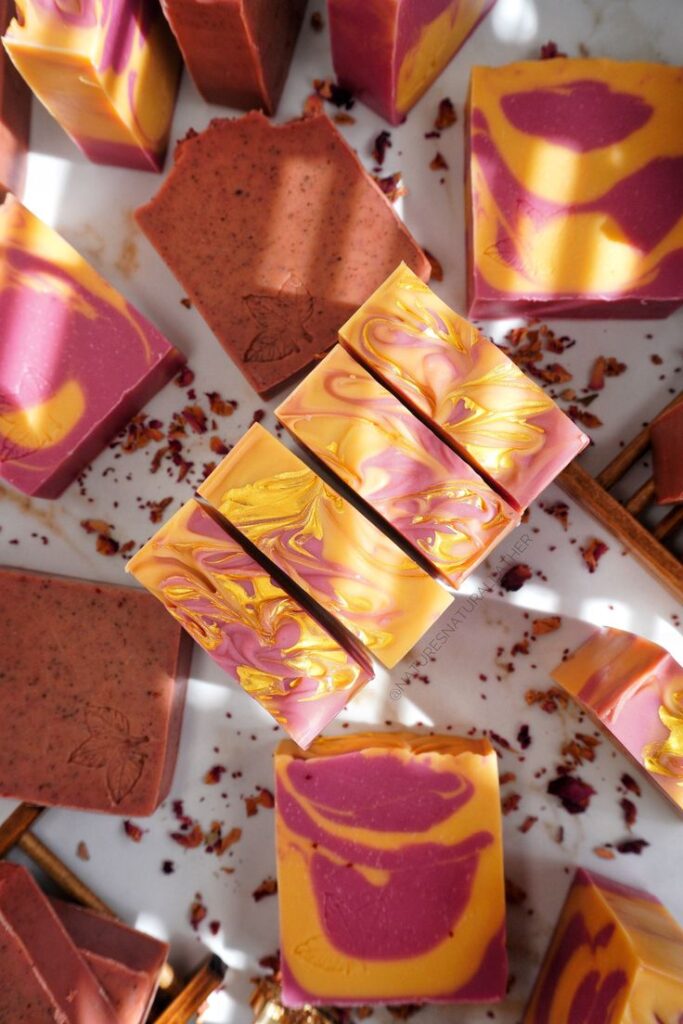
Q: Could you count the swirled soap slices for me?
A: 11